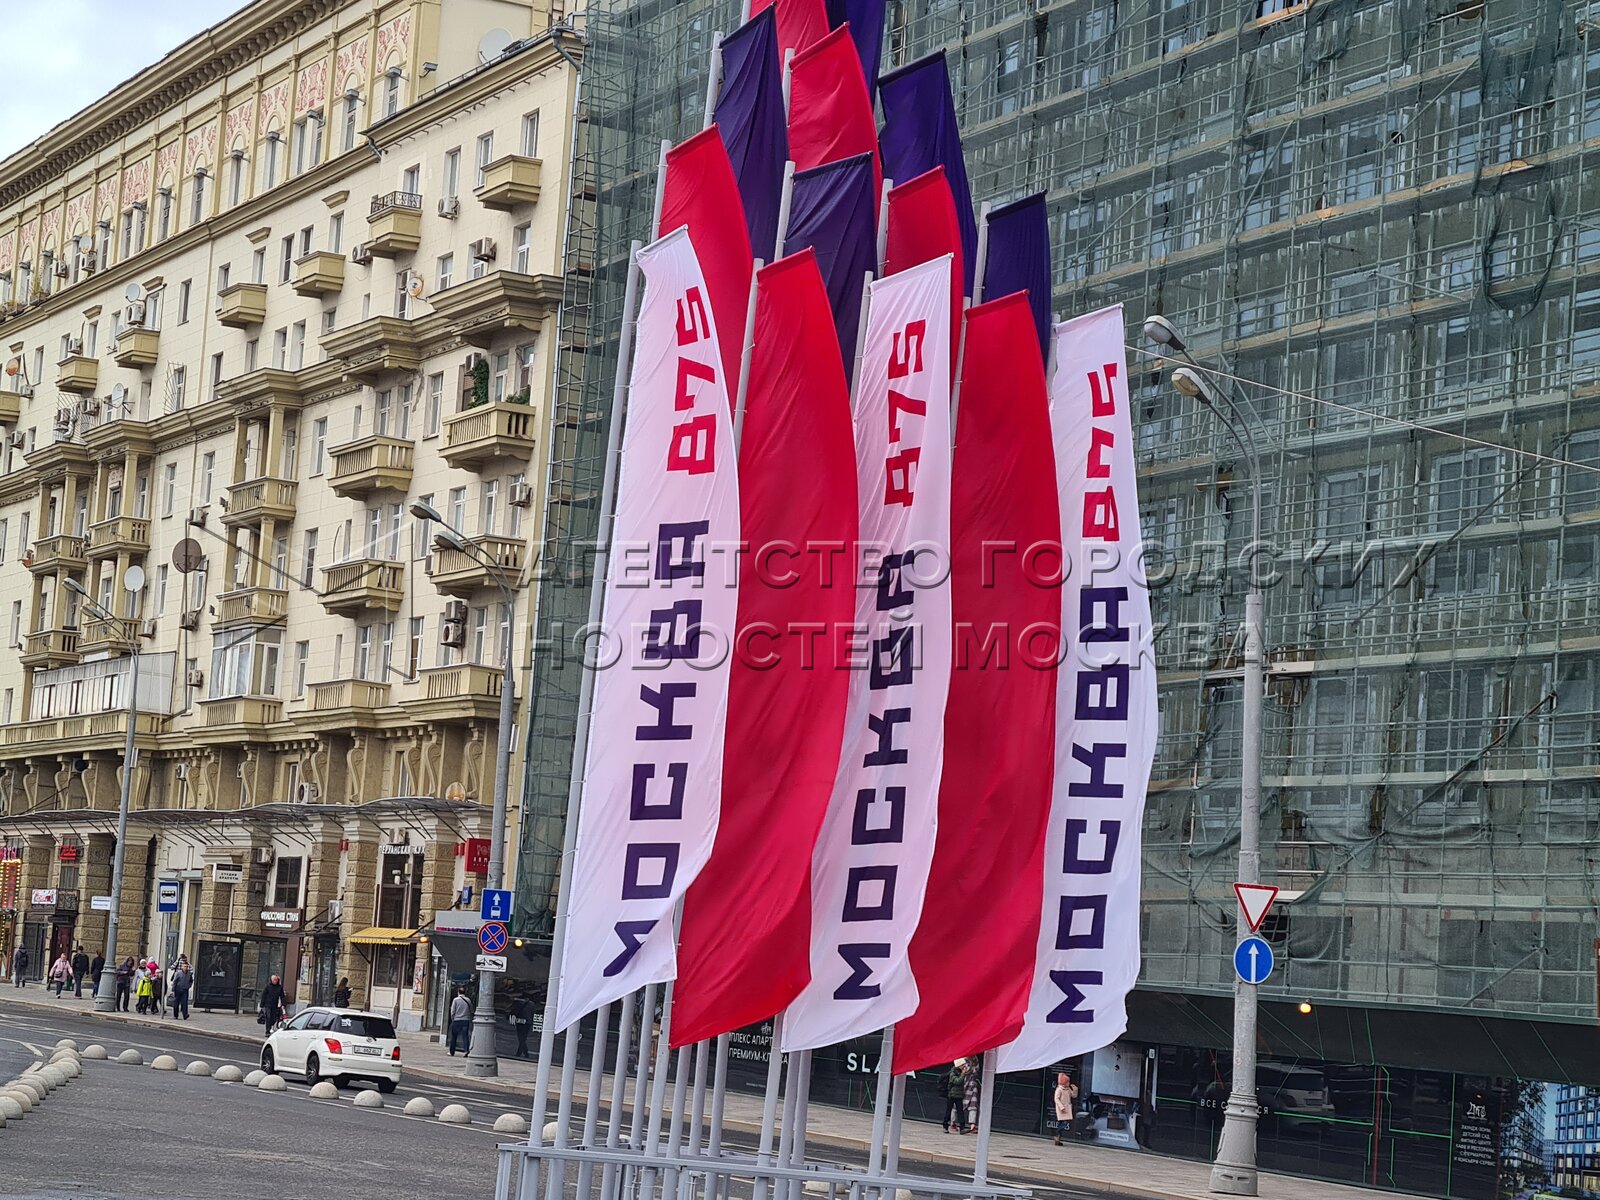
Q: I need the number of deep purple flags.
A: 5